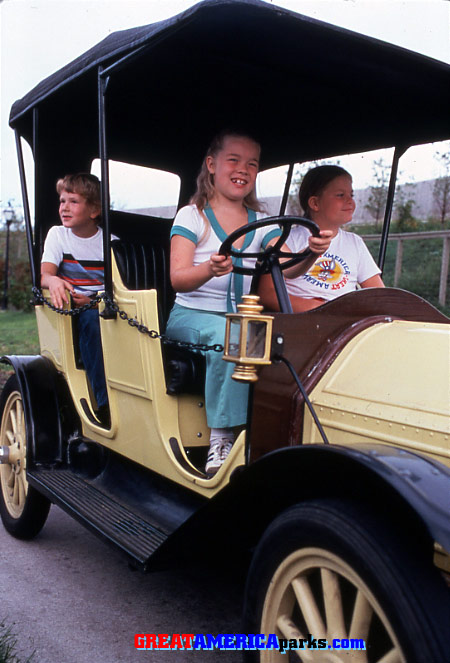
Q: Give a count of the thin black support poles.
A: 5